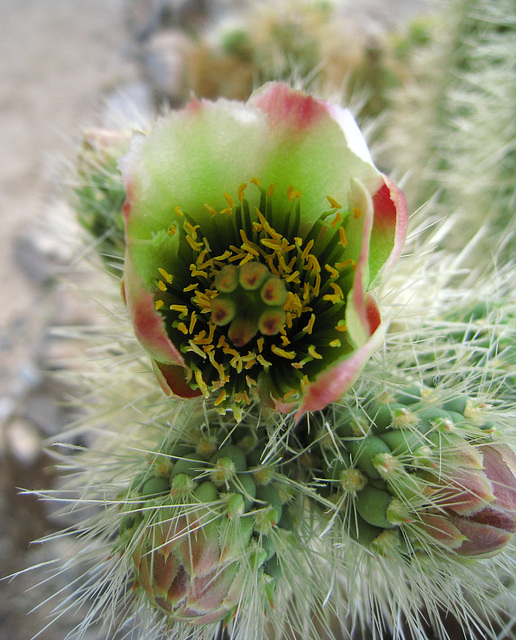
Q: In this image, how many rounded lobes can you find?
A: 6